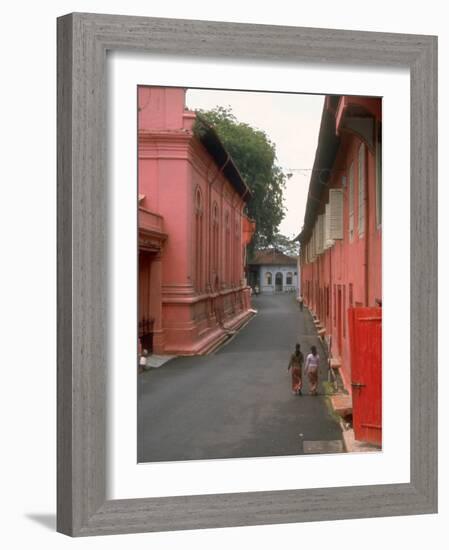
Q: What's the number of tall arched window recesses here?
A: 4